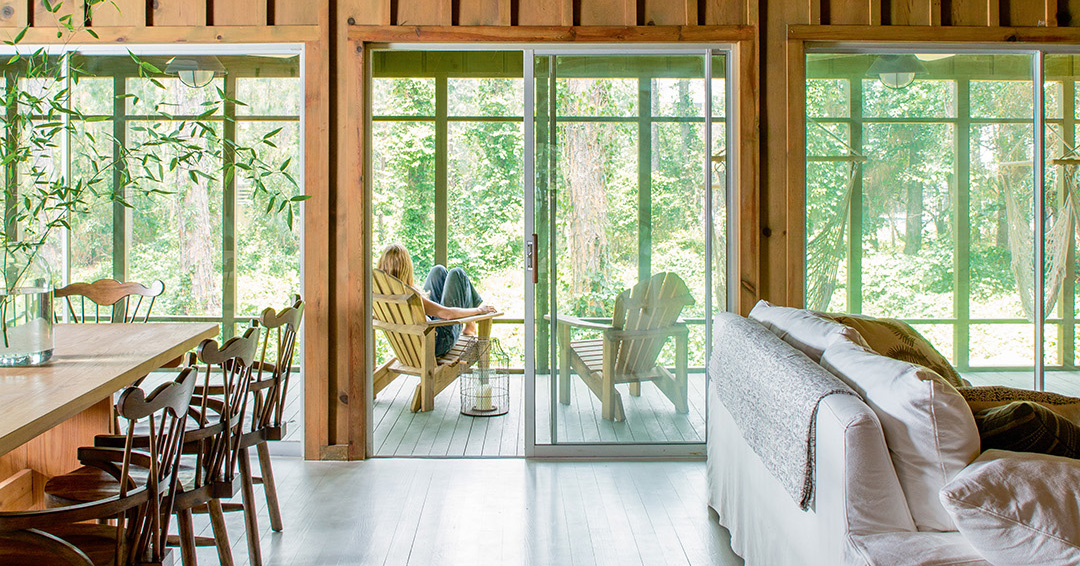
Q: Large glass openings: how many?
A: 3